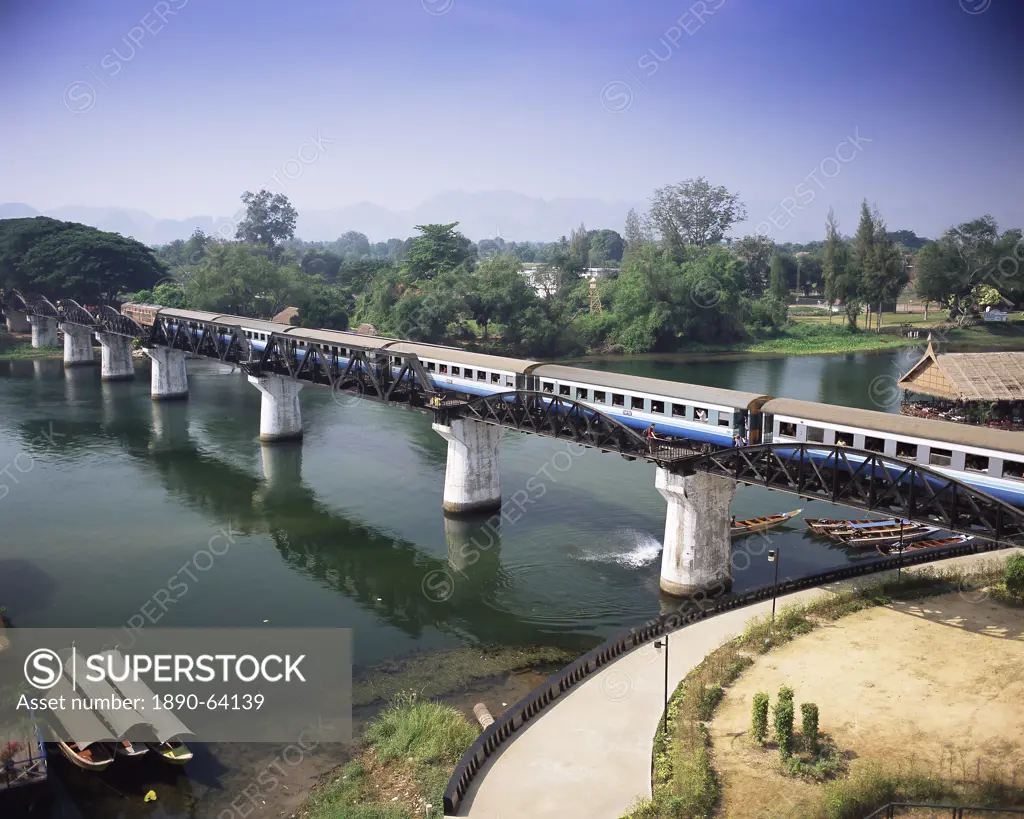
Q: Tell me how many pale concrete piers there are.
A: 8